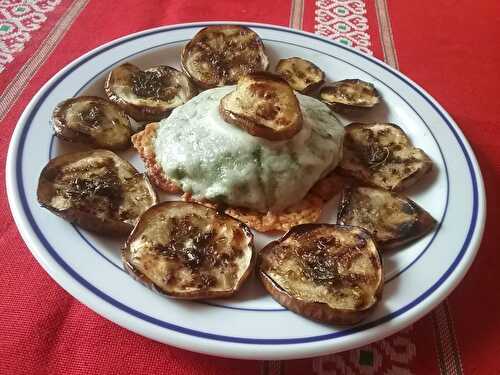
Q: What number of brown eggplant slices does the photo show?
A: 11